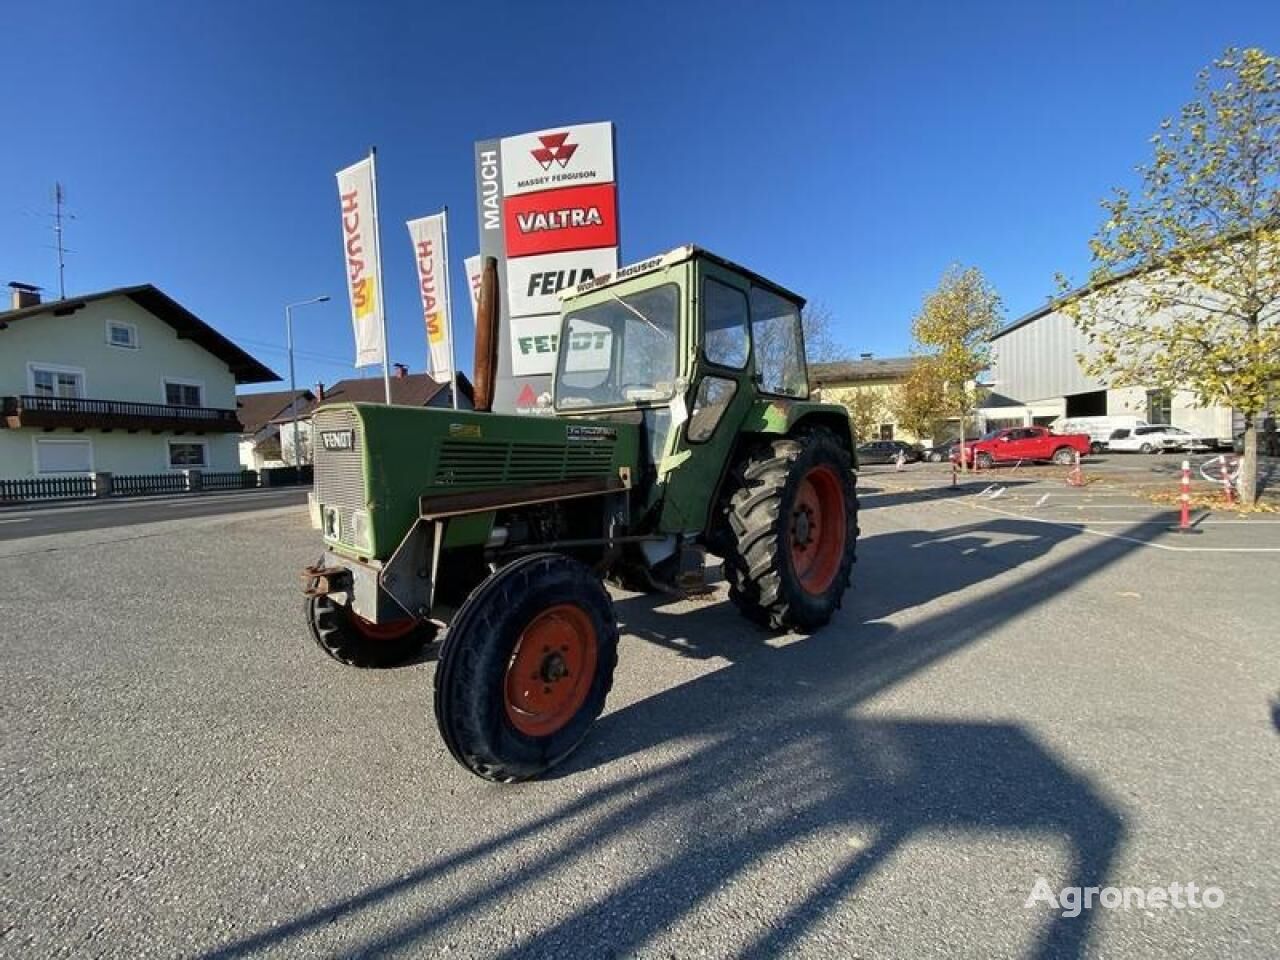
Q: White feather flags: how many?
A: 3